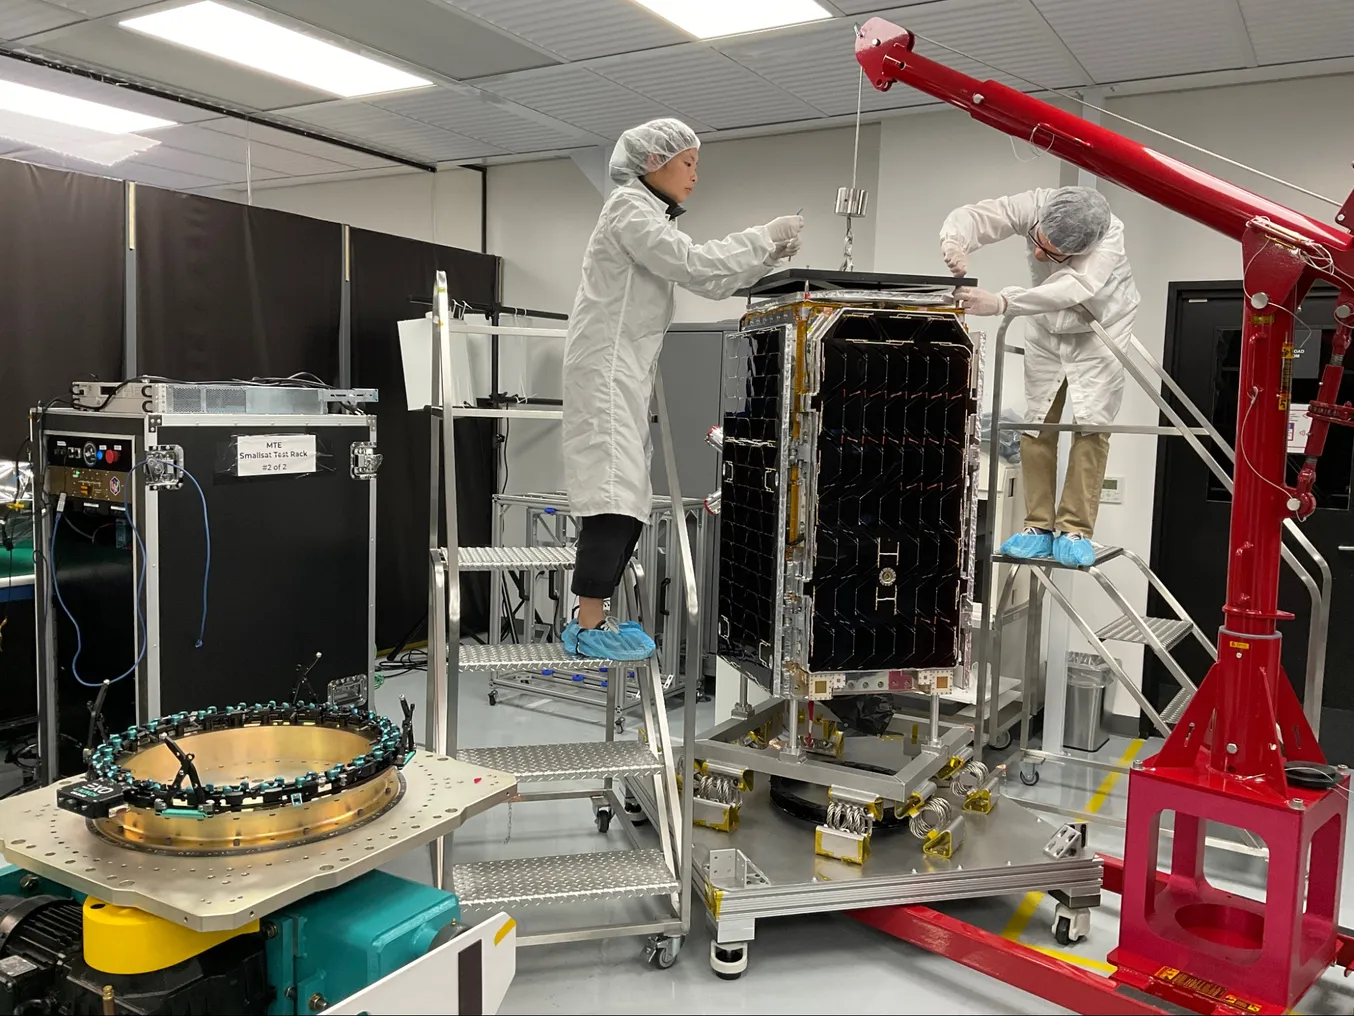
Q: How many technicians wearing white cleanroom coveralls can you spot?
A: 2